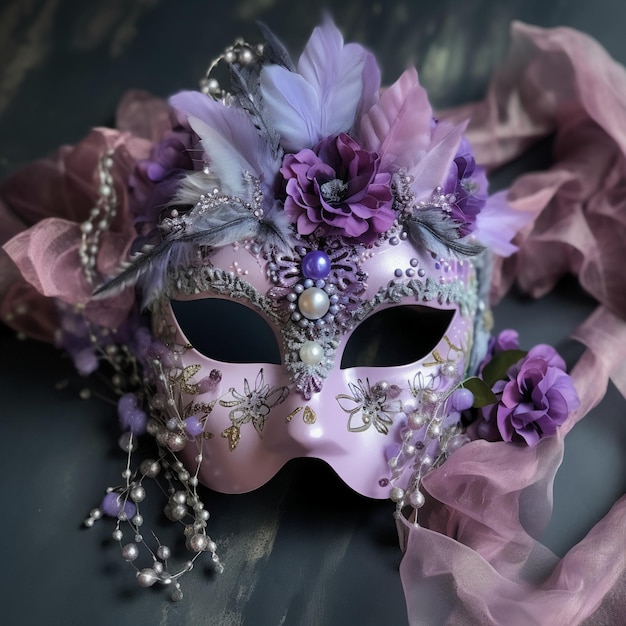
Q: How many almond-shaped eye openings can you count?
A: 2